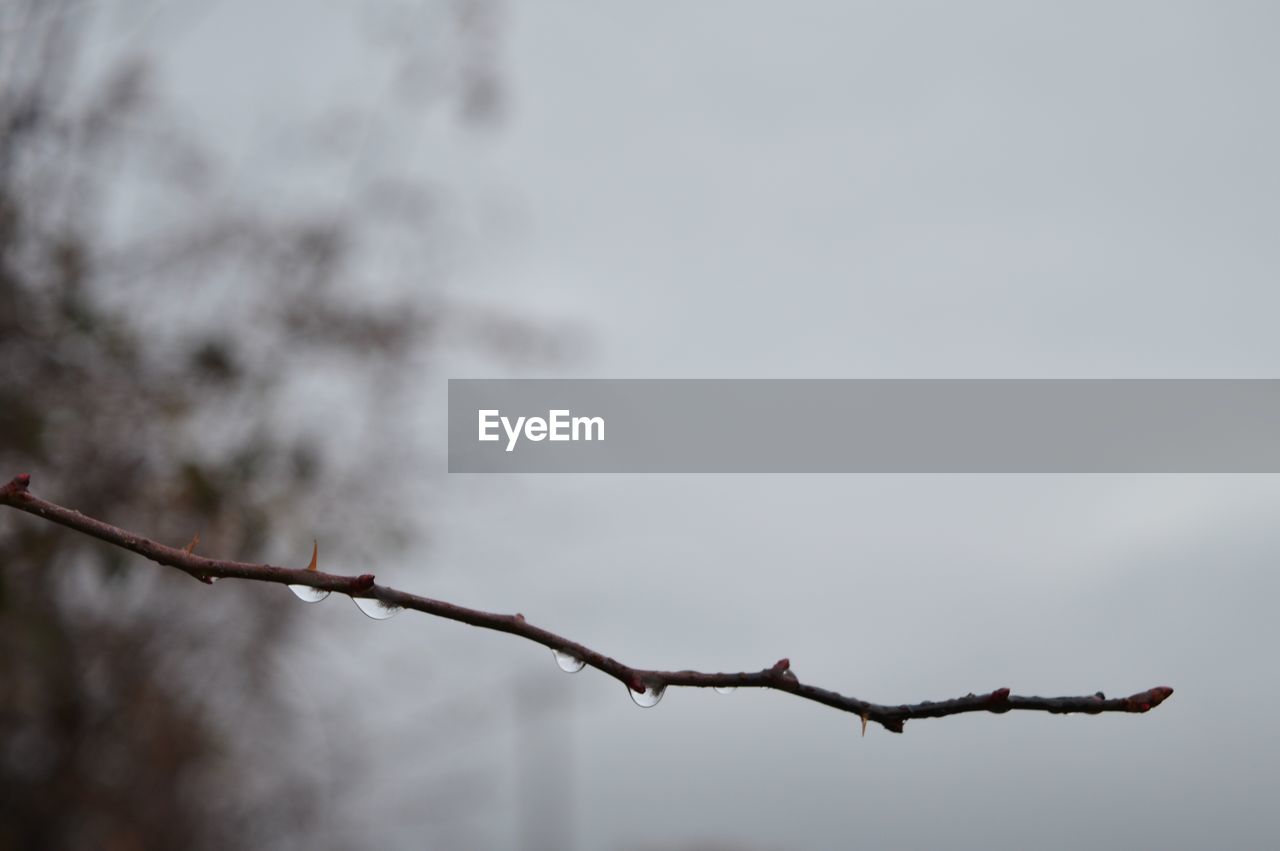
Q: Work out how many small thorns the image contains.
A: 3